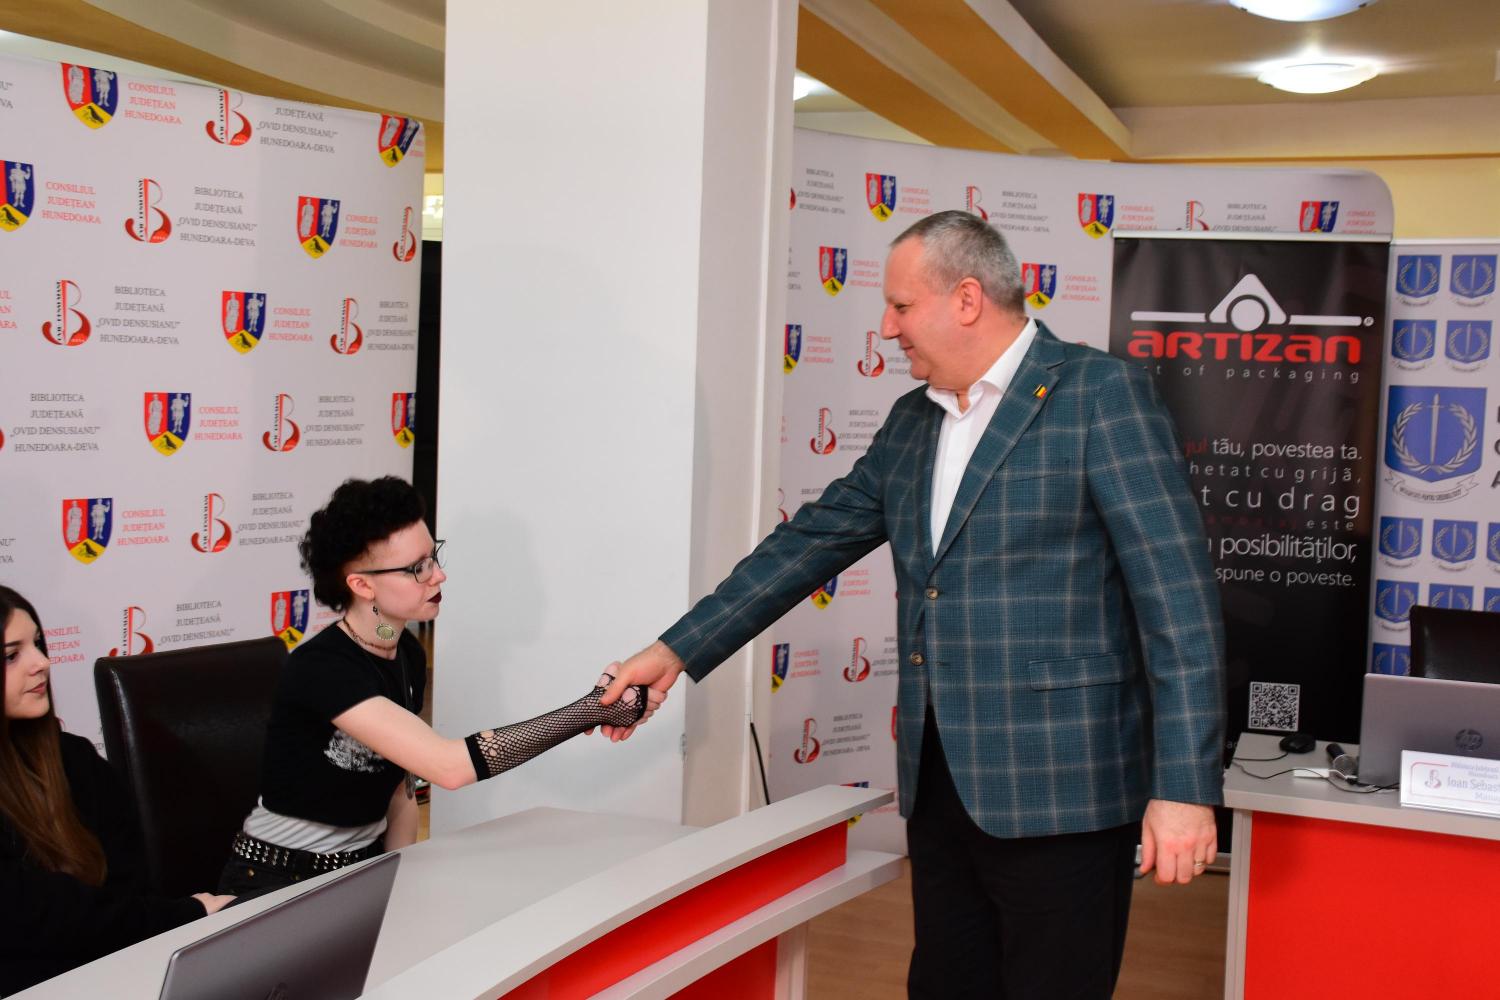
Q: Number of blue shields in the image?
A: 12